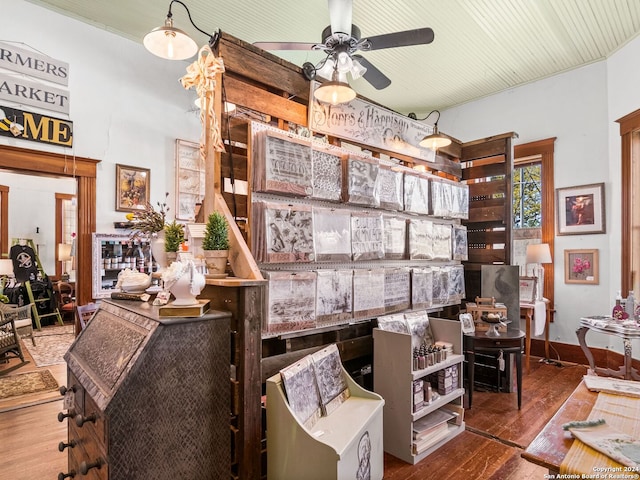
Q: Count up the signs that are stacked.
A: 3